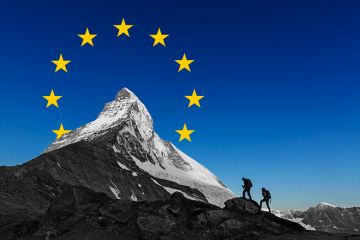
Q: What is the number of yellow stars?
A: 9